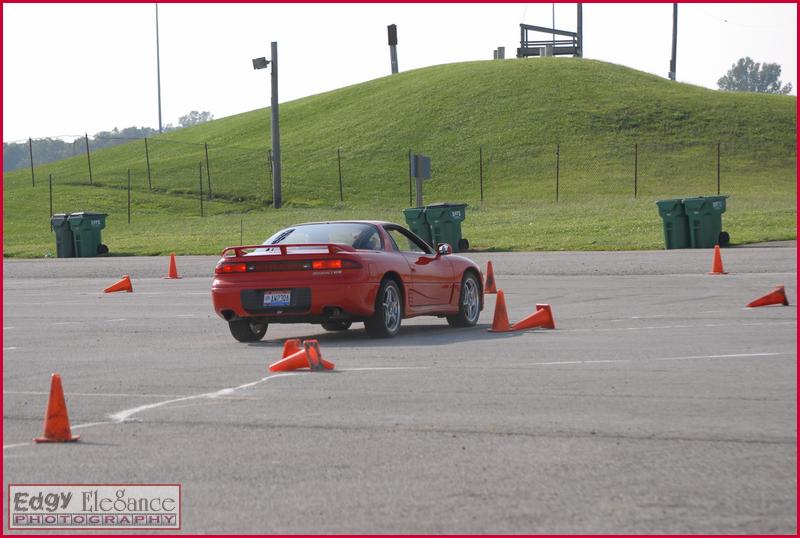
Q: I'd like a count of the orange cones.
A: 10